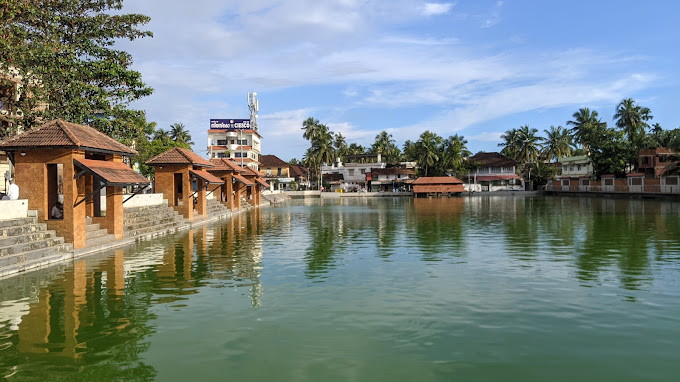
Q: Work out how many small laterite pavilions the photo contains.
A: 4